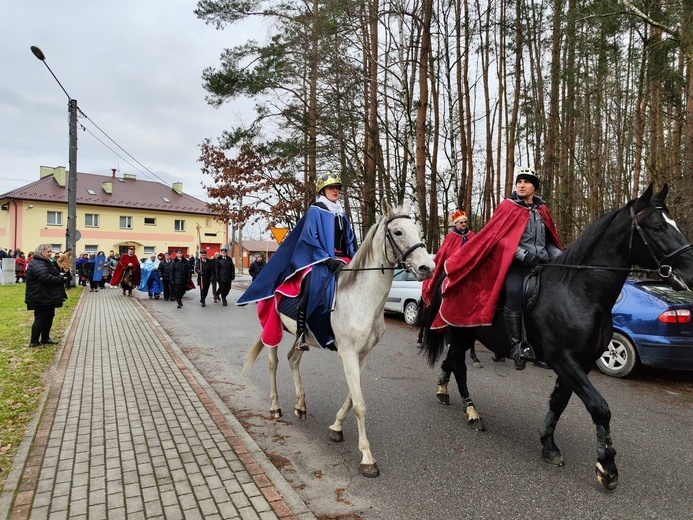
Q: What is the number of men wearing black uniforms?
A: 4